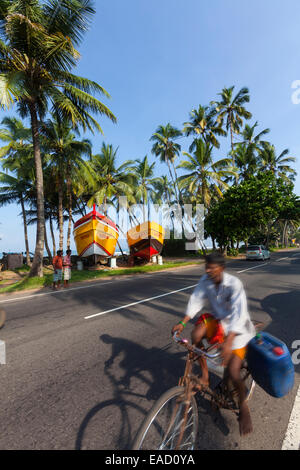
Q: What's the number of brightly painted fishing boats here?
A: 2